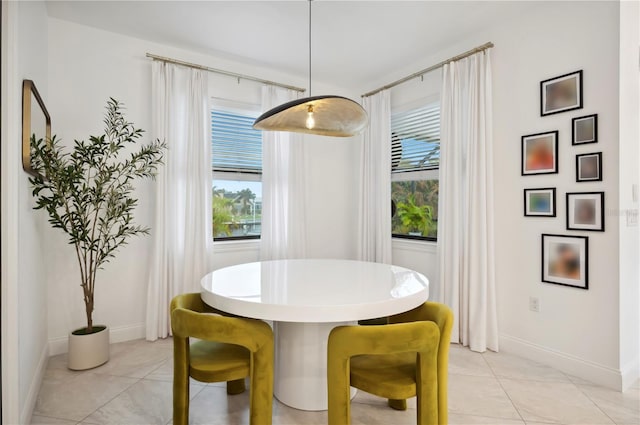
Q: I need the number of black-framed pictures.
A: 7